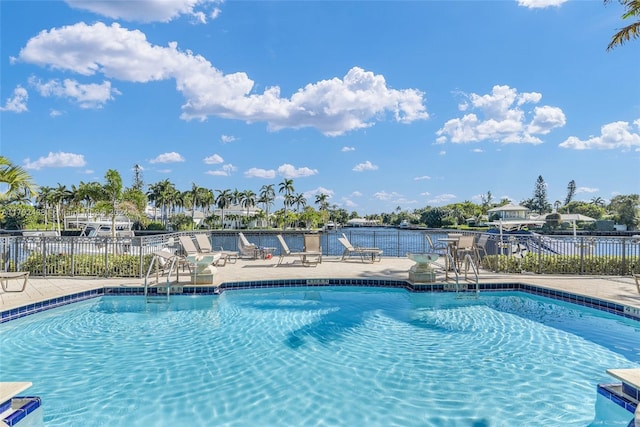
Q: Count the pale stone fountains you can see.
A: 2